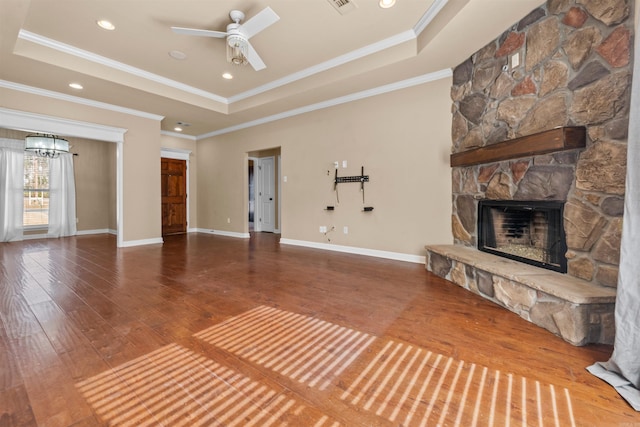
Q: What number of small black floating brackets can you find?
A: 2